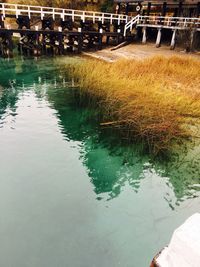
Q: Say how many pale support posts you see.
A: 3